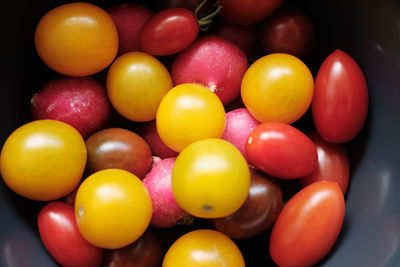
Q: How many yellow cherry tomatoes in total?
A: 8